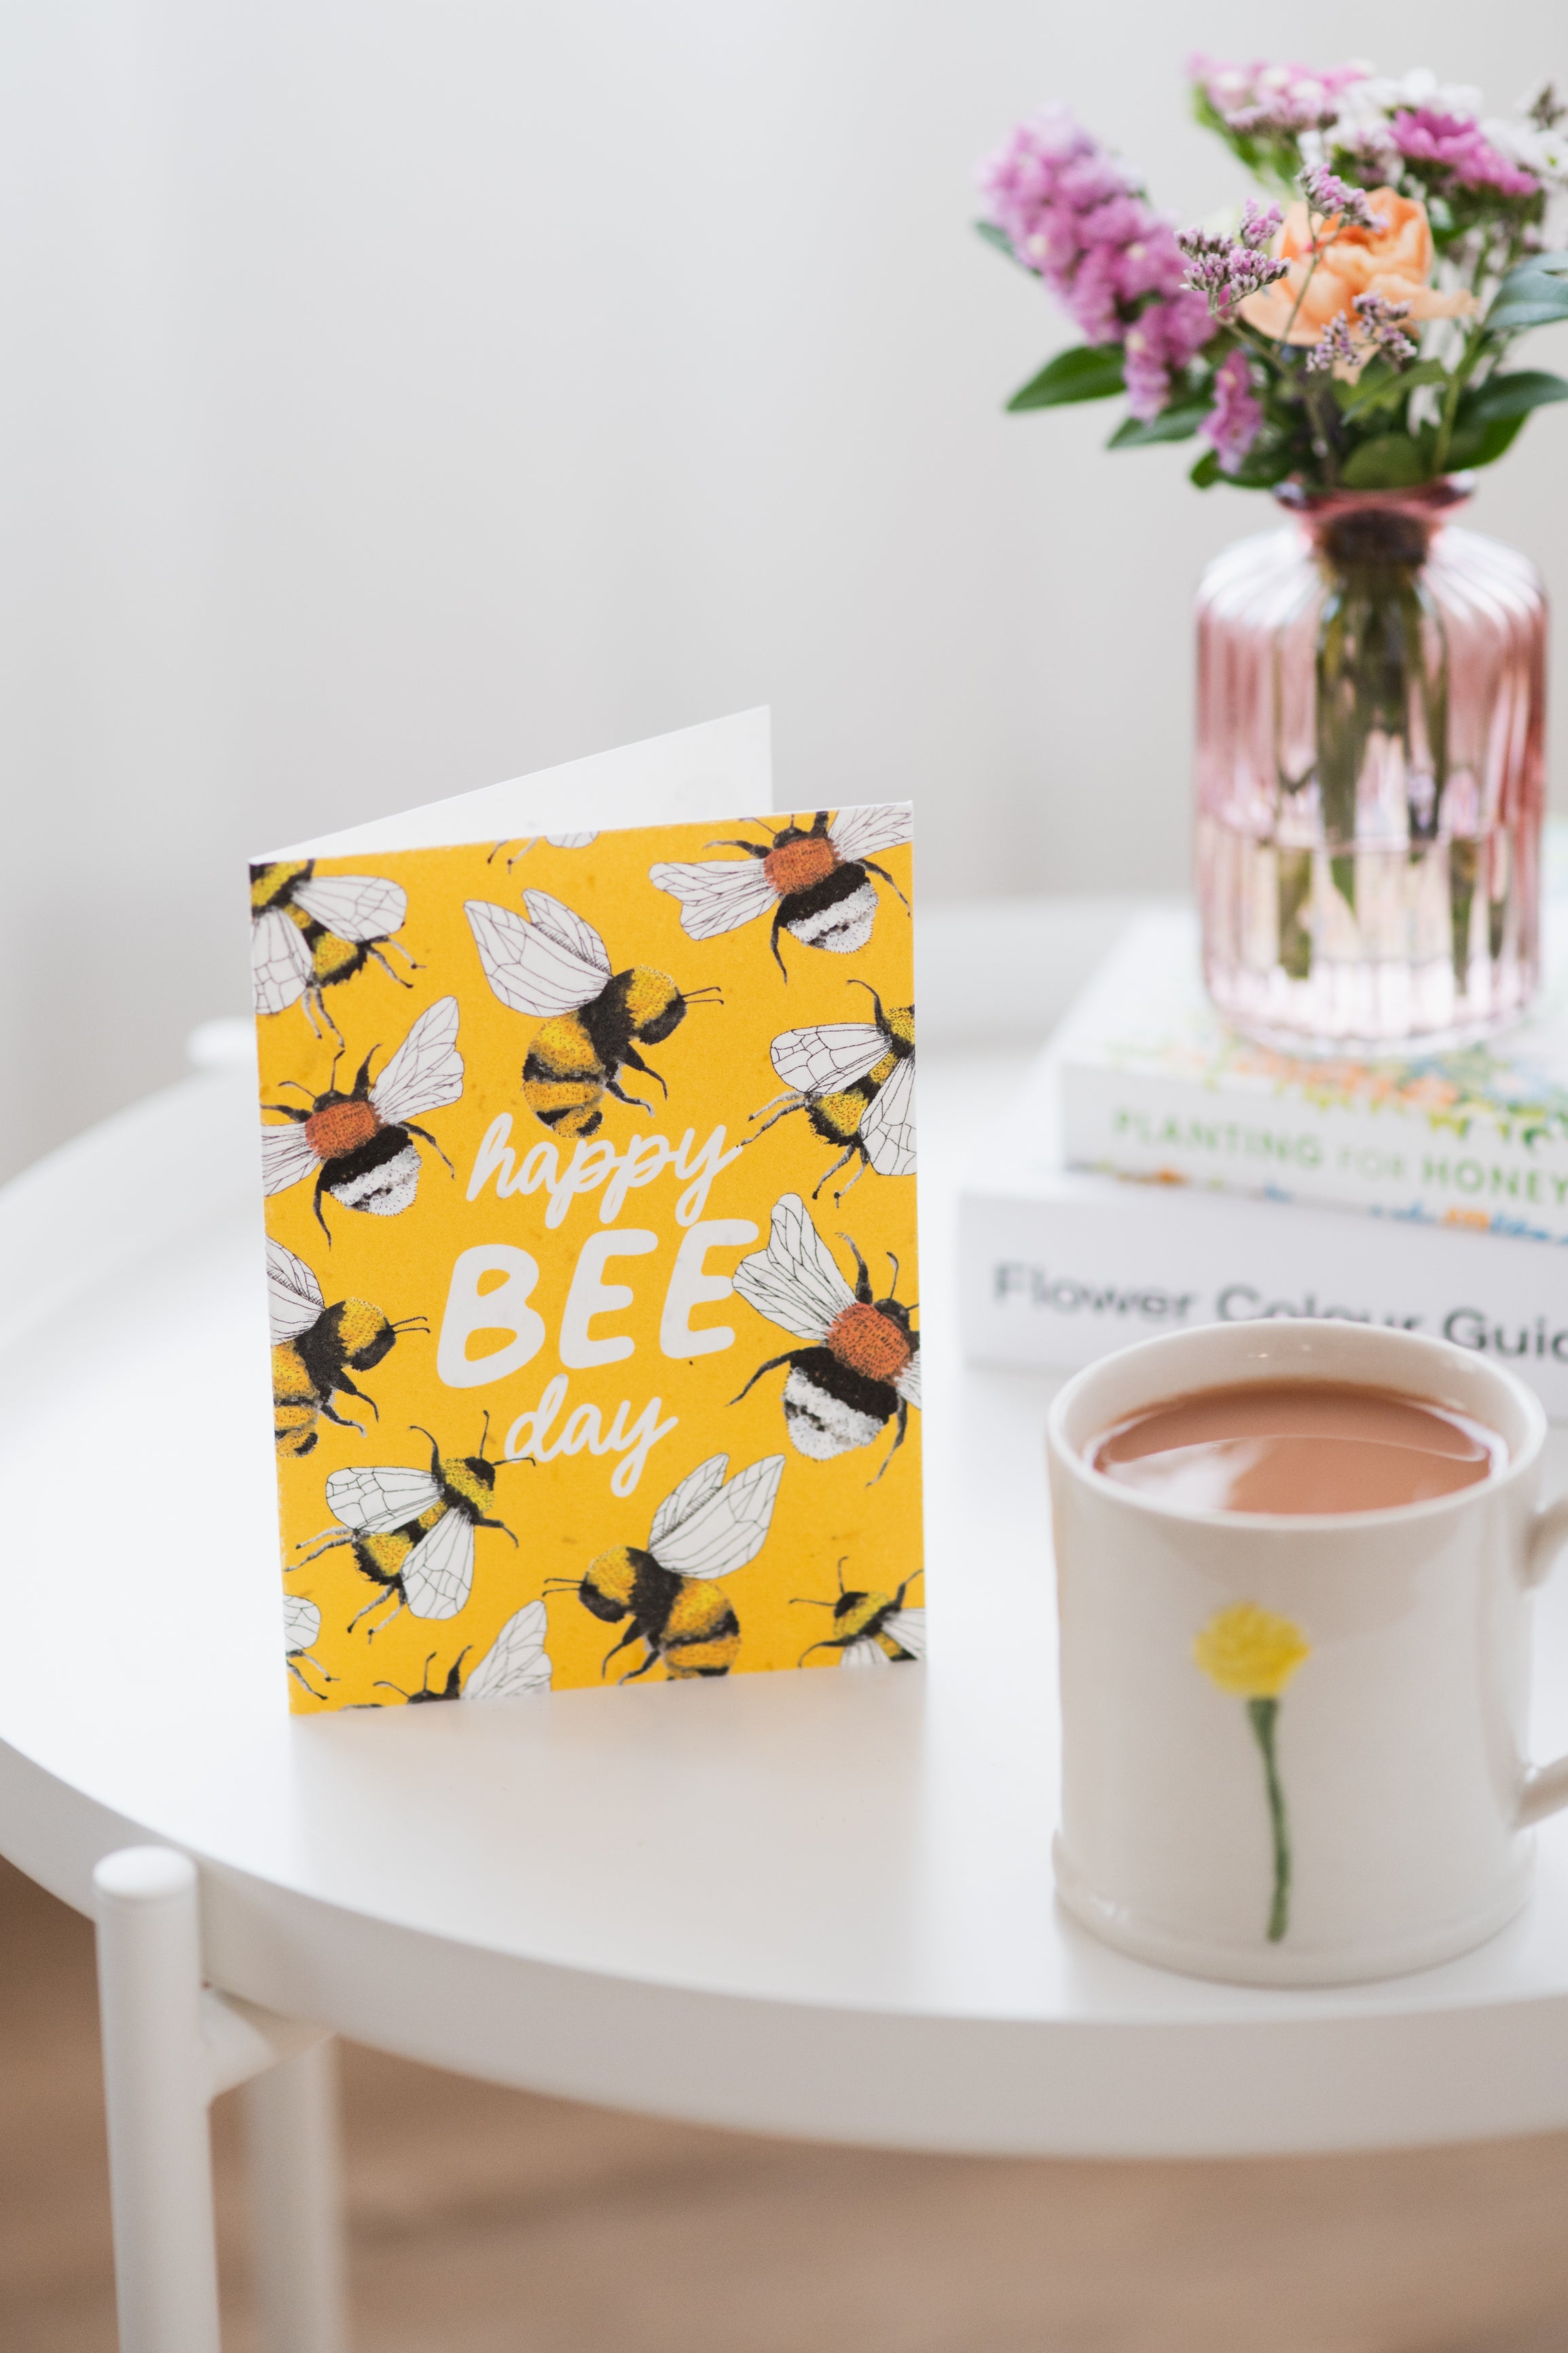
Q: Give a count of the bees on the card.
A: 13